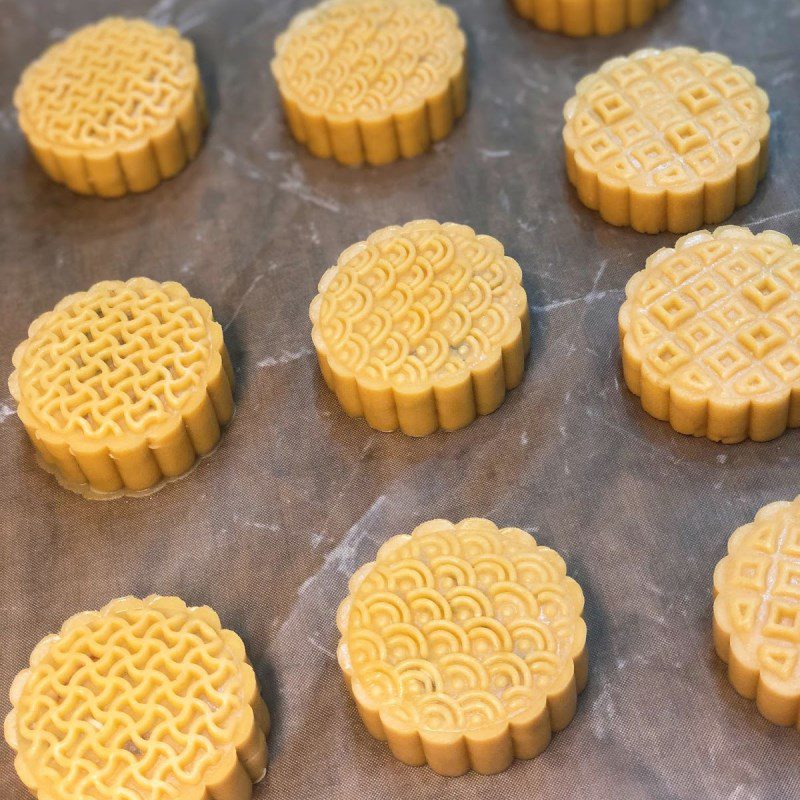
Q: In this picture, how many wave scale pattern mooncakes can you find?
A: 3